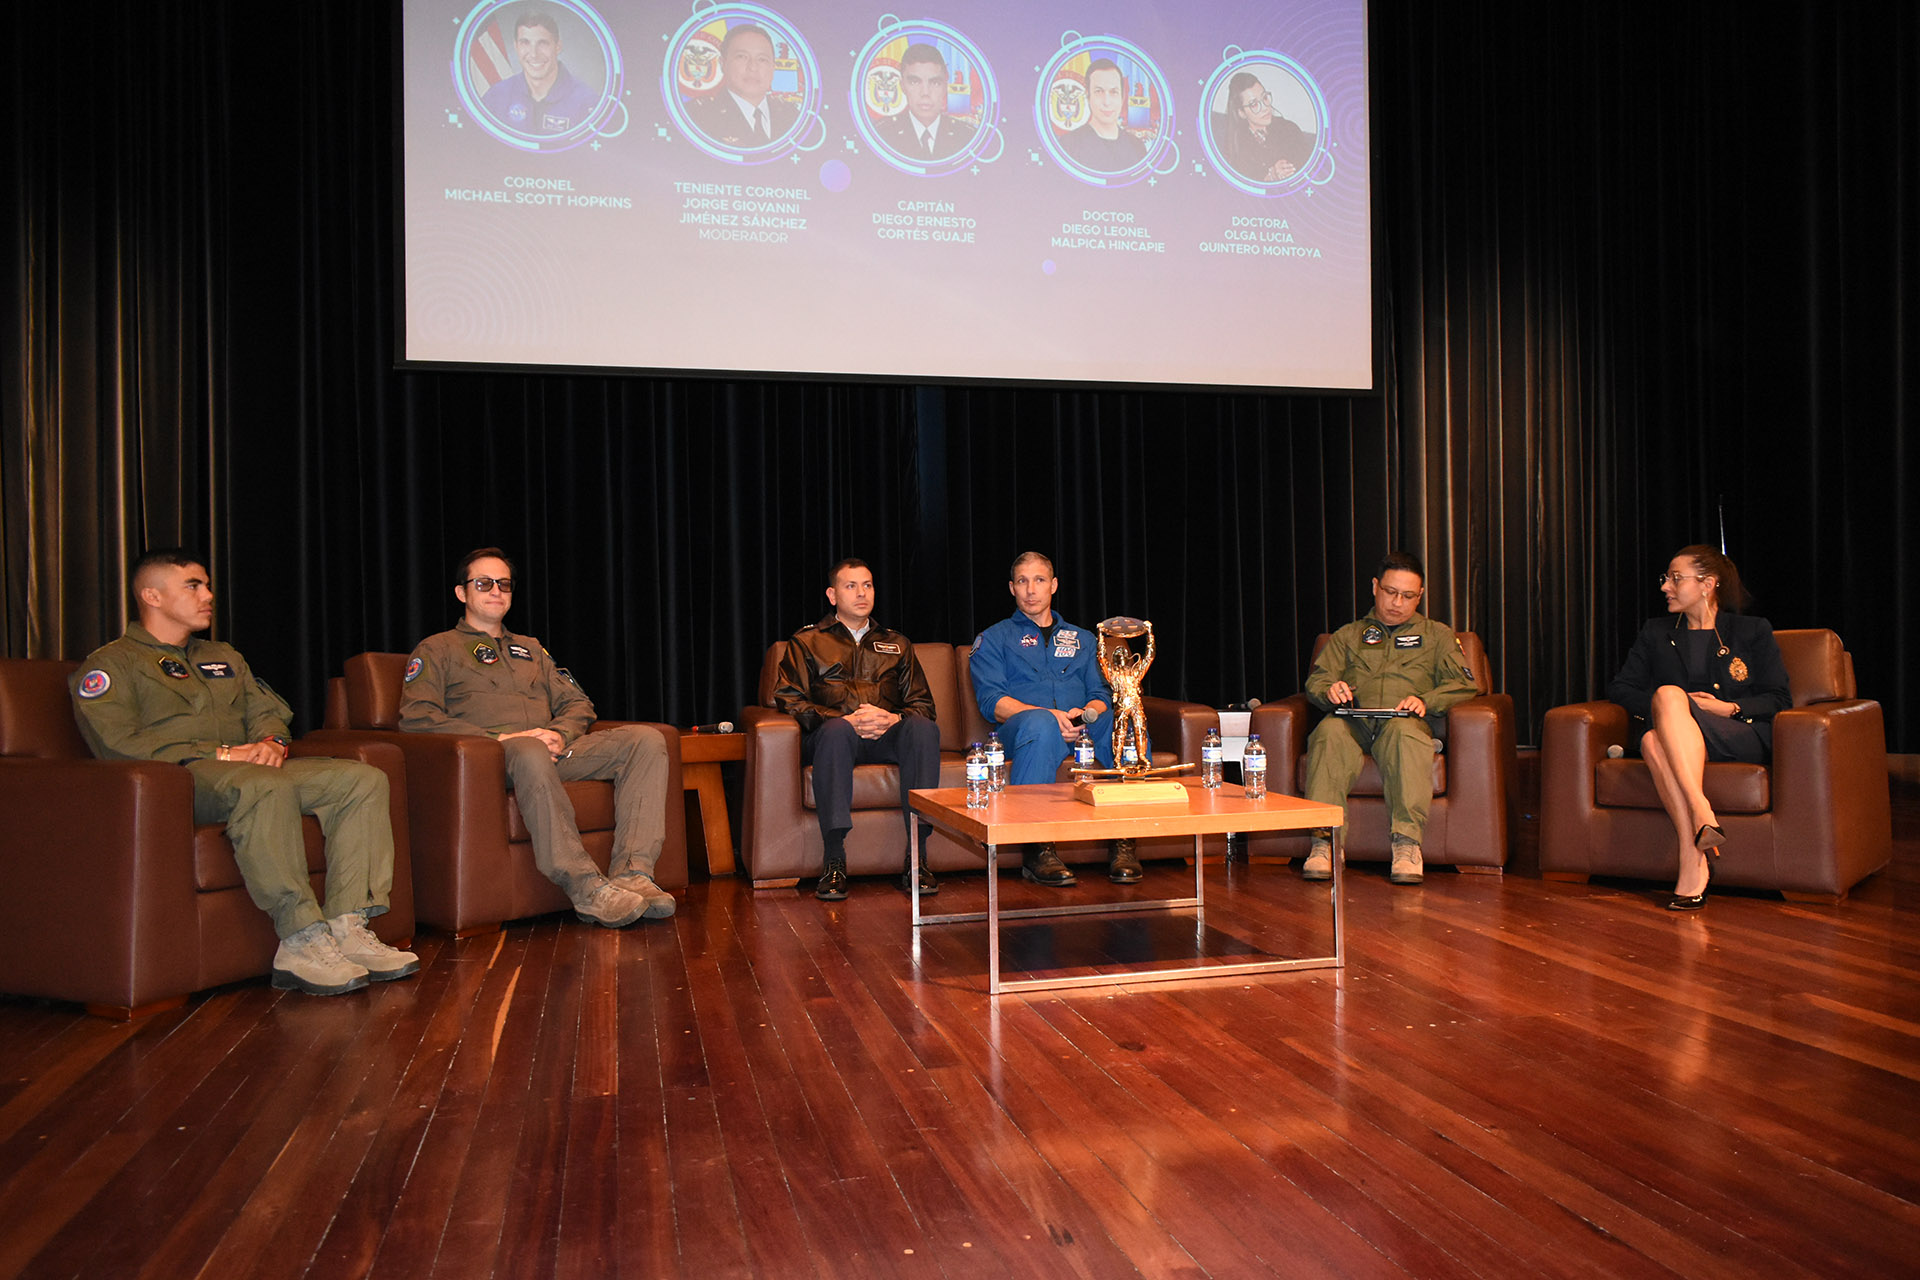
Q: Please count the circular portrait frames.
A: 5